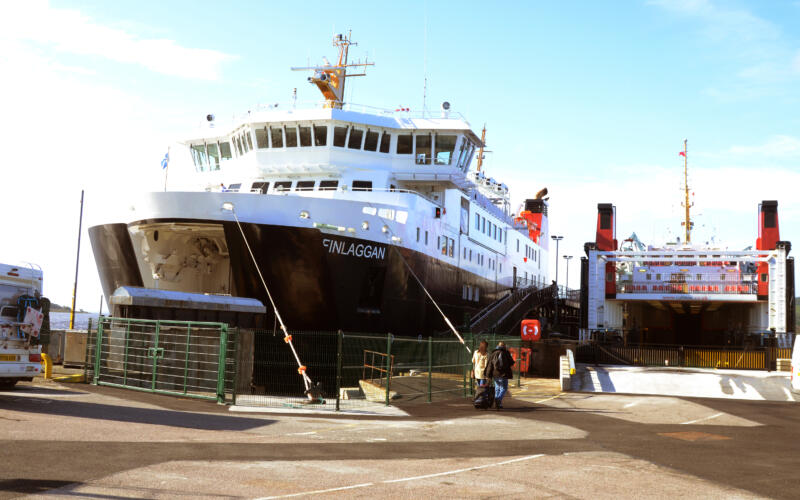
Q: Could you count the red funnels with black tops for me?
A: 3